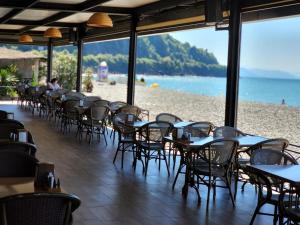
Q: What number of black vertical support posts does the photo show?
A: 4